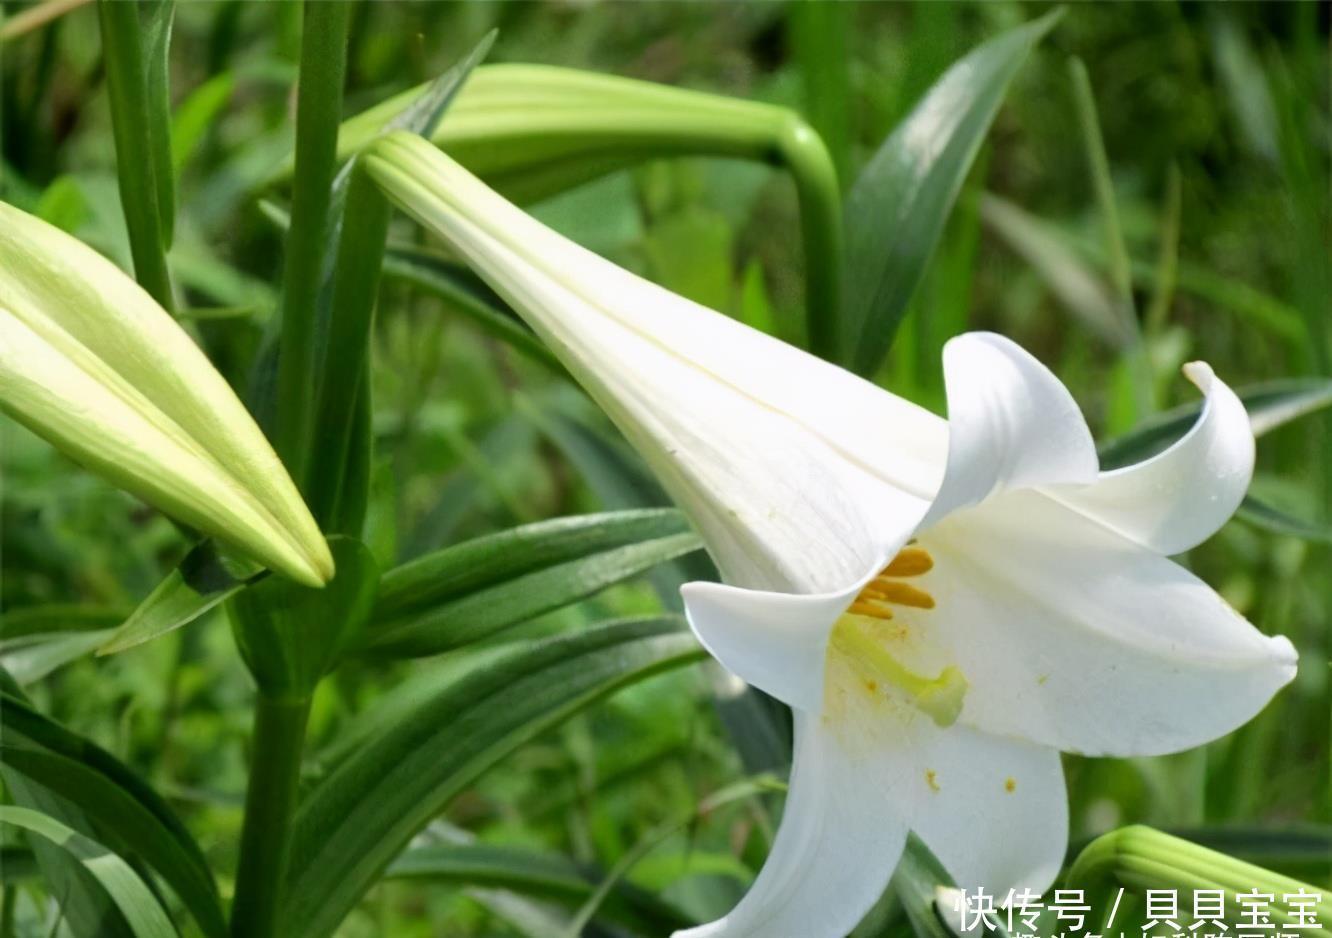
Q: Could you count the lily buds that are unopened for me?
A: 3